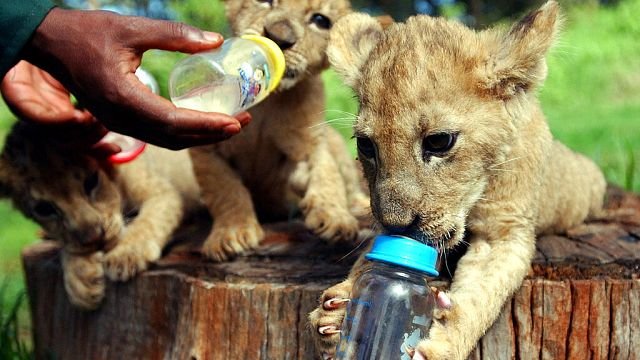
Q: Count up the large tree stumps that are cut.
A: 1